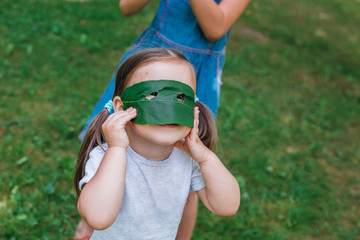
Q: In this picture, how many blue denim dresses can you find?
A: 1